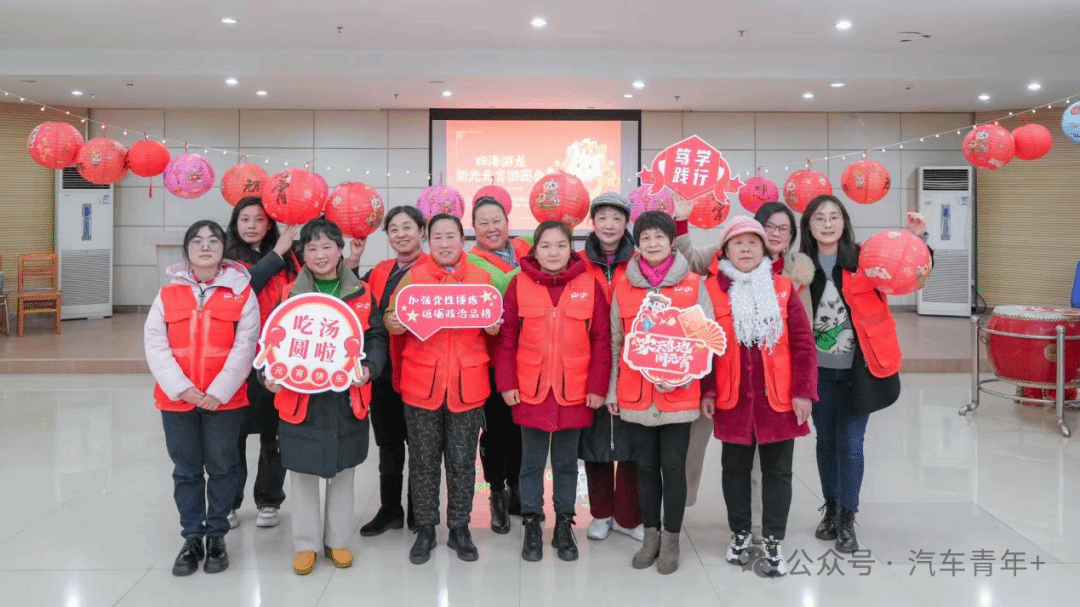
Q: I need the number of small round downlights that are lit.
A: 13